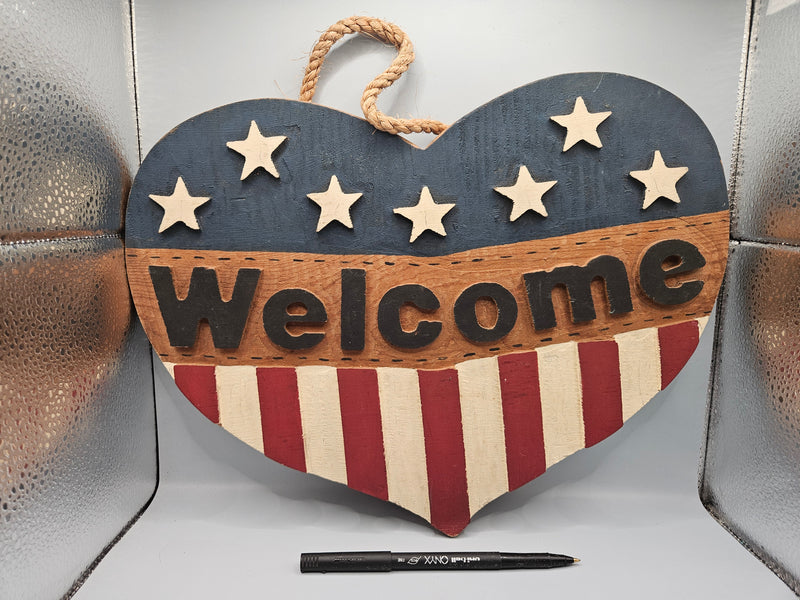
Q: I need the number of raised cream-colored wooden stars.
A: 7